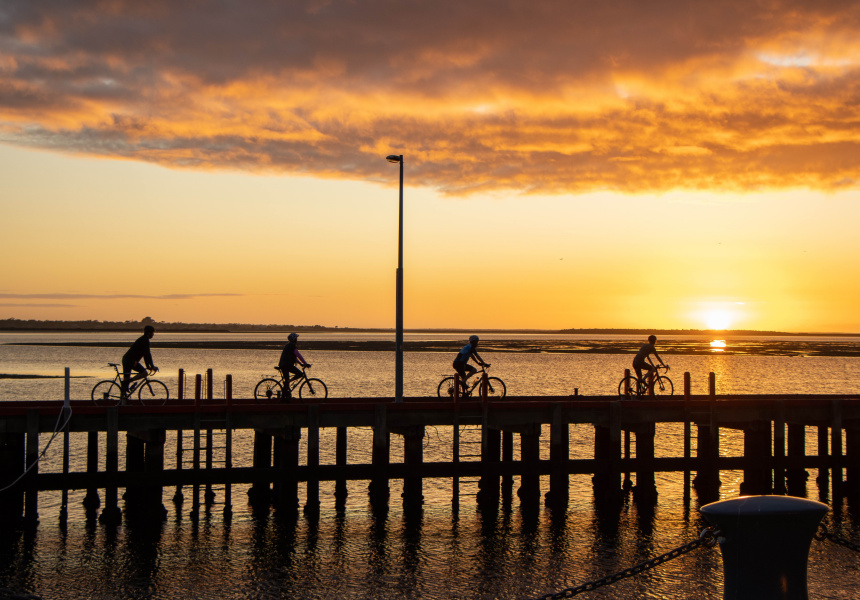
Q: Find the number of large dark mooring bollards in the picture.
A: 1